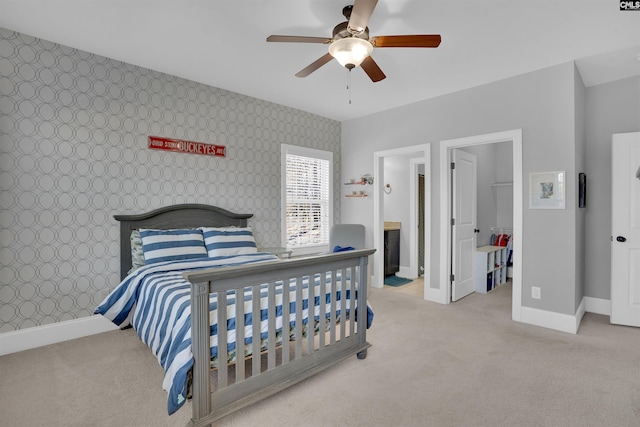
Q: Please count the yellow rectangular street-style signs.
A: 0